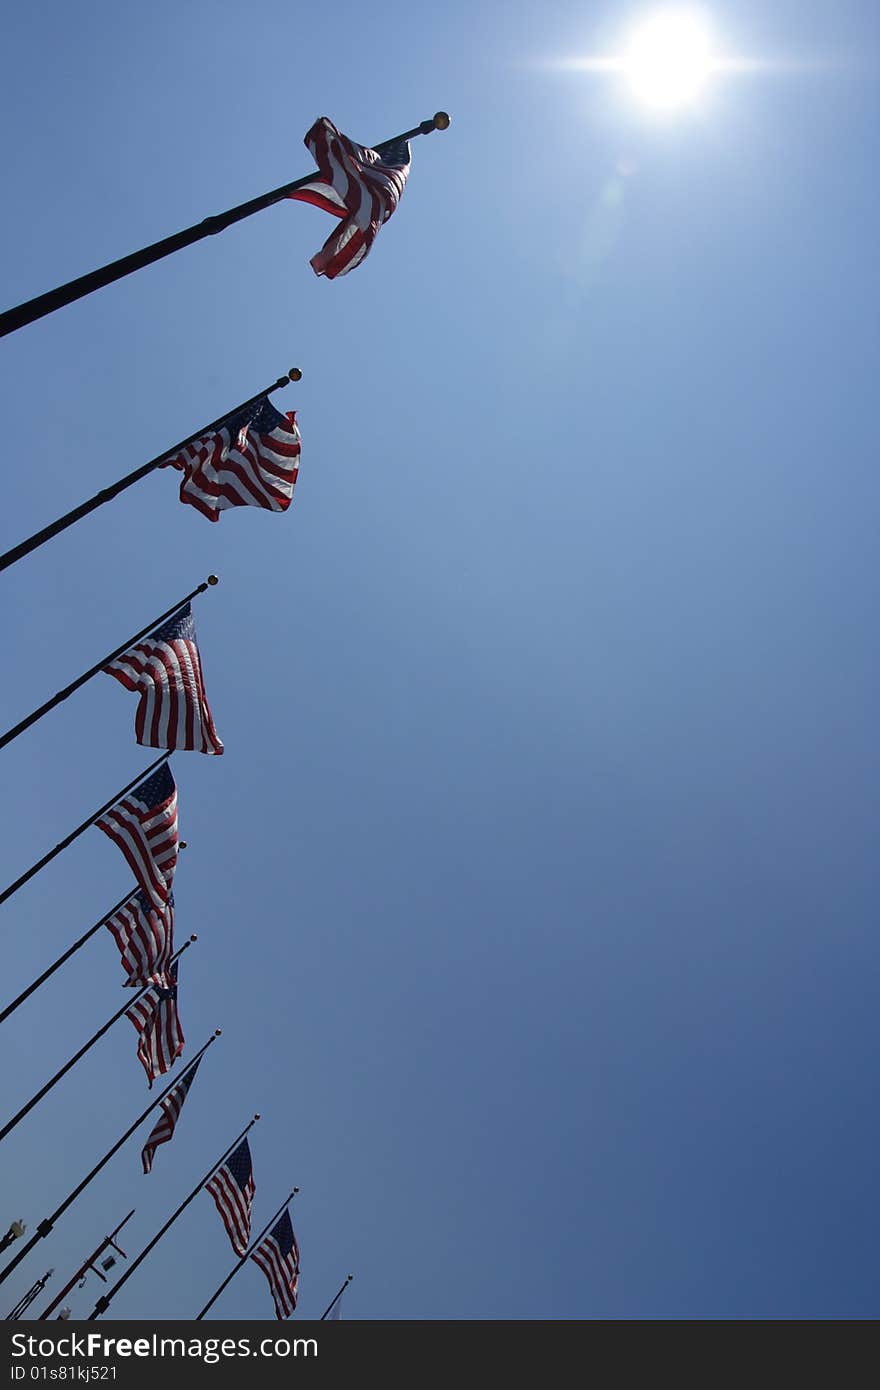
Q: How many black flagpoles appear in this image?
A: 10